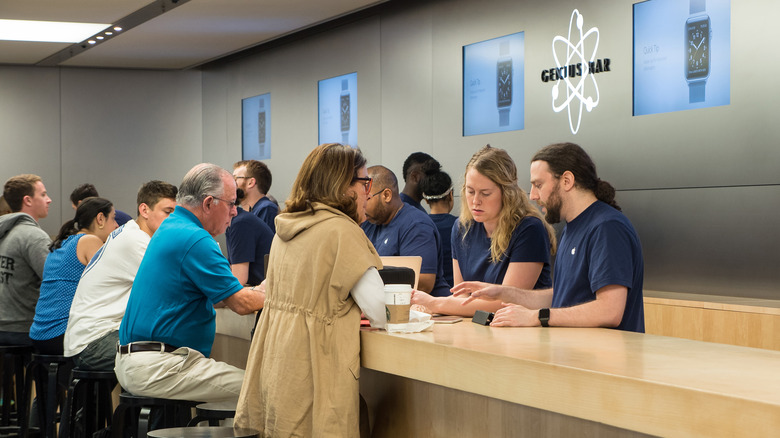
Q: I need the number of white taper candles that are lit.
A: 0